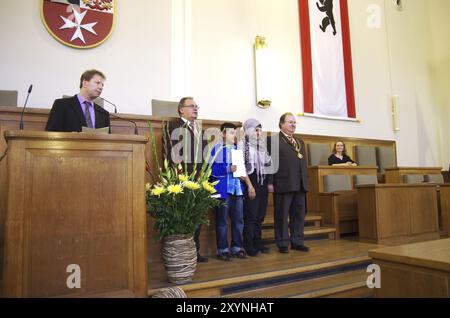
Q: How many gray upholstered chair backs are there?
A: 10